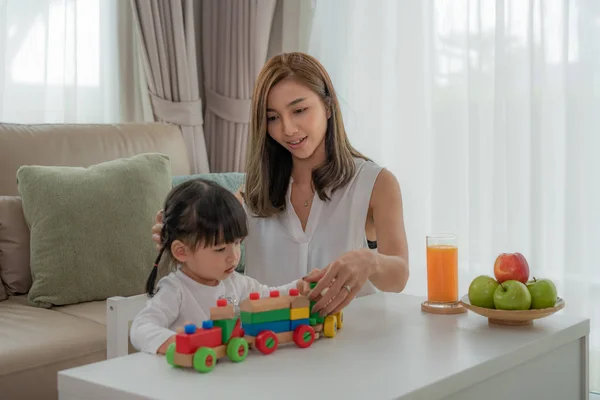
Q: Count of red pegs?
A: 4